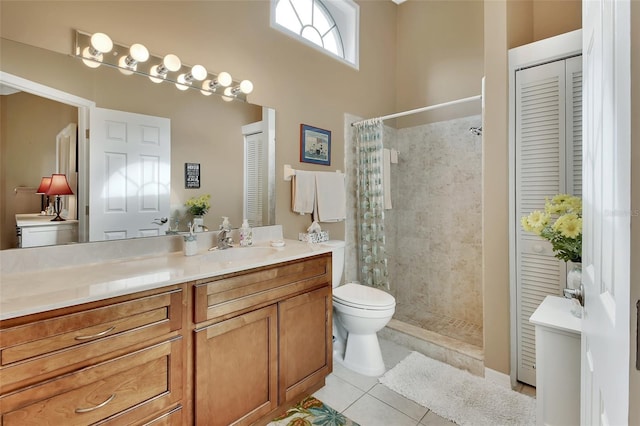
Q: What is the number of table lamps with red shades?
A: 2